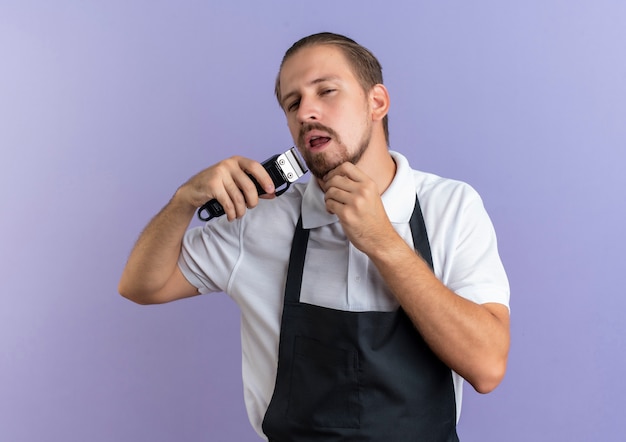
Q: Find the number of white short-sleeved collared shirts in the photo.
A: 1